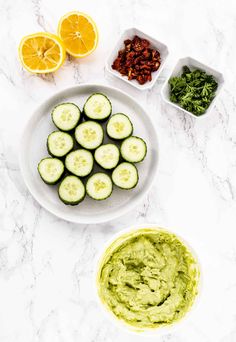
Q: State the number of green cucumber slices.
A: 12